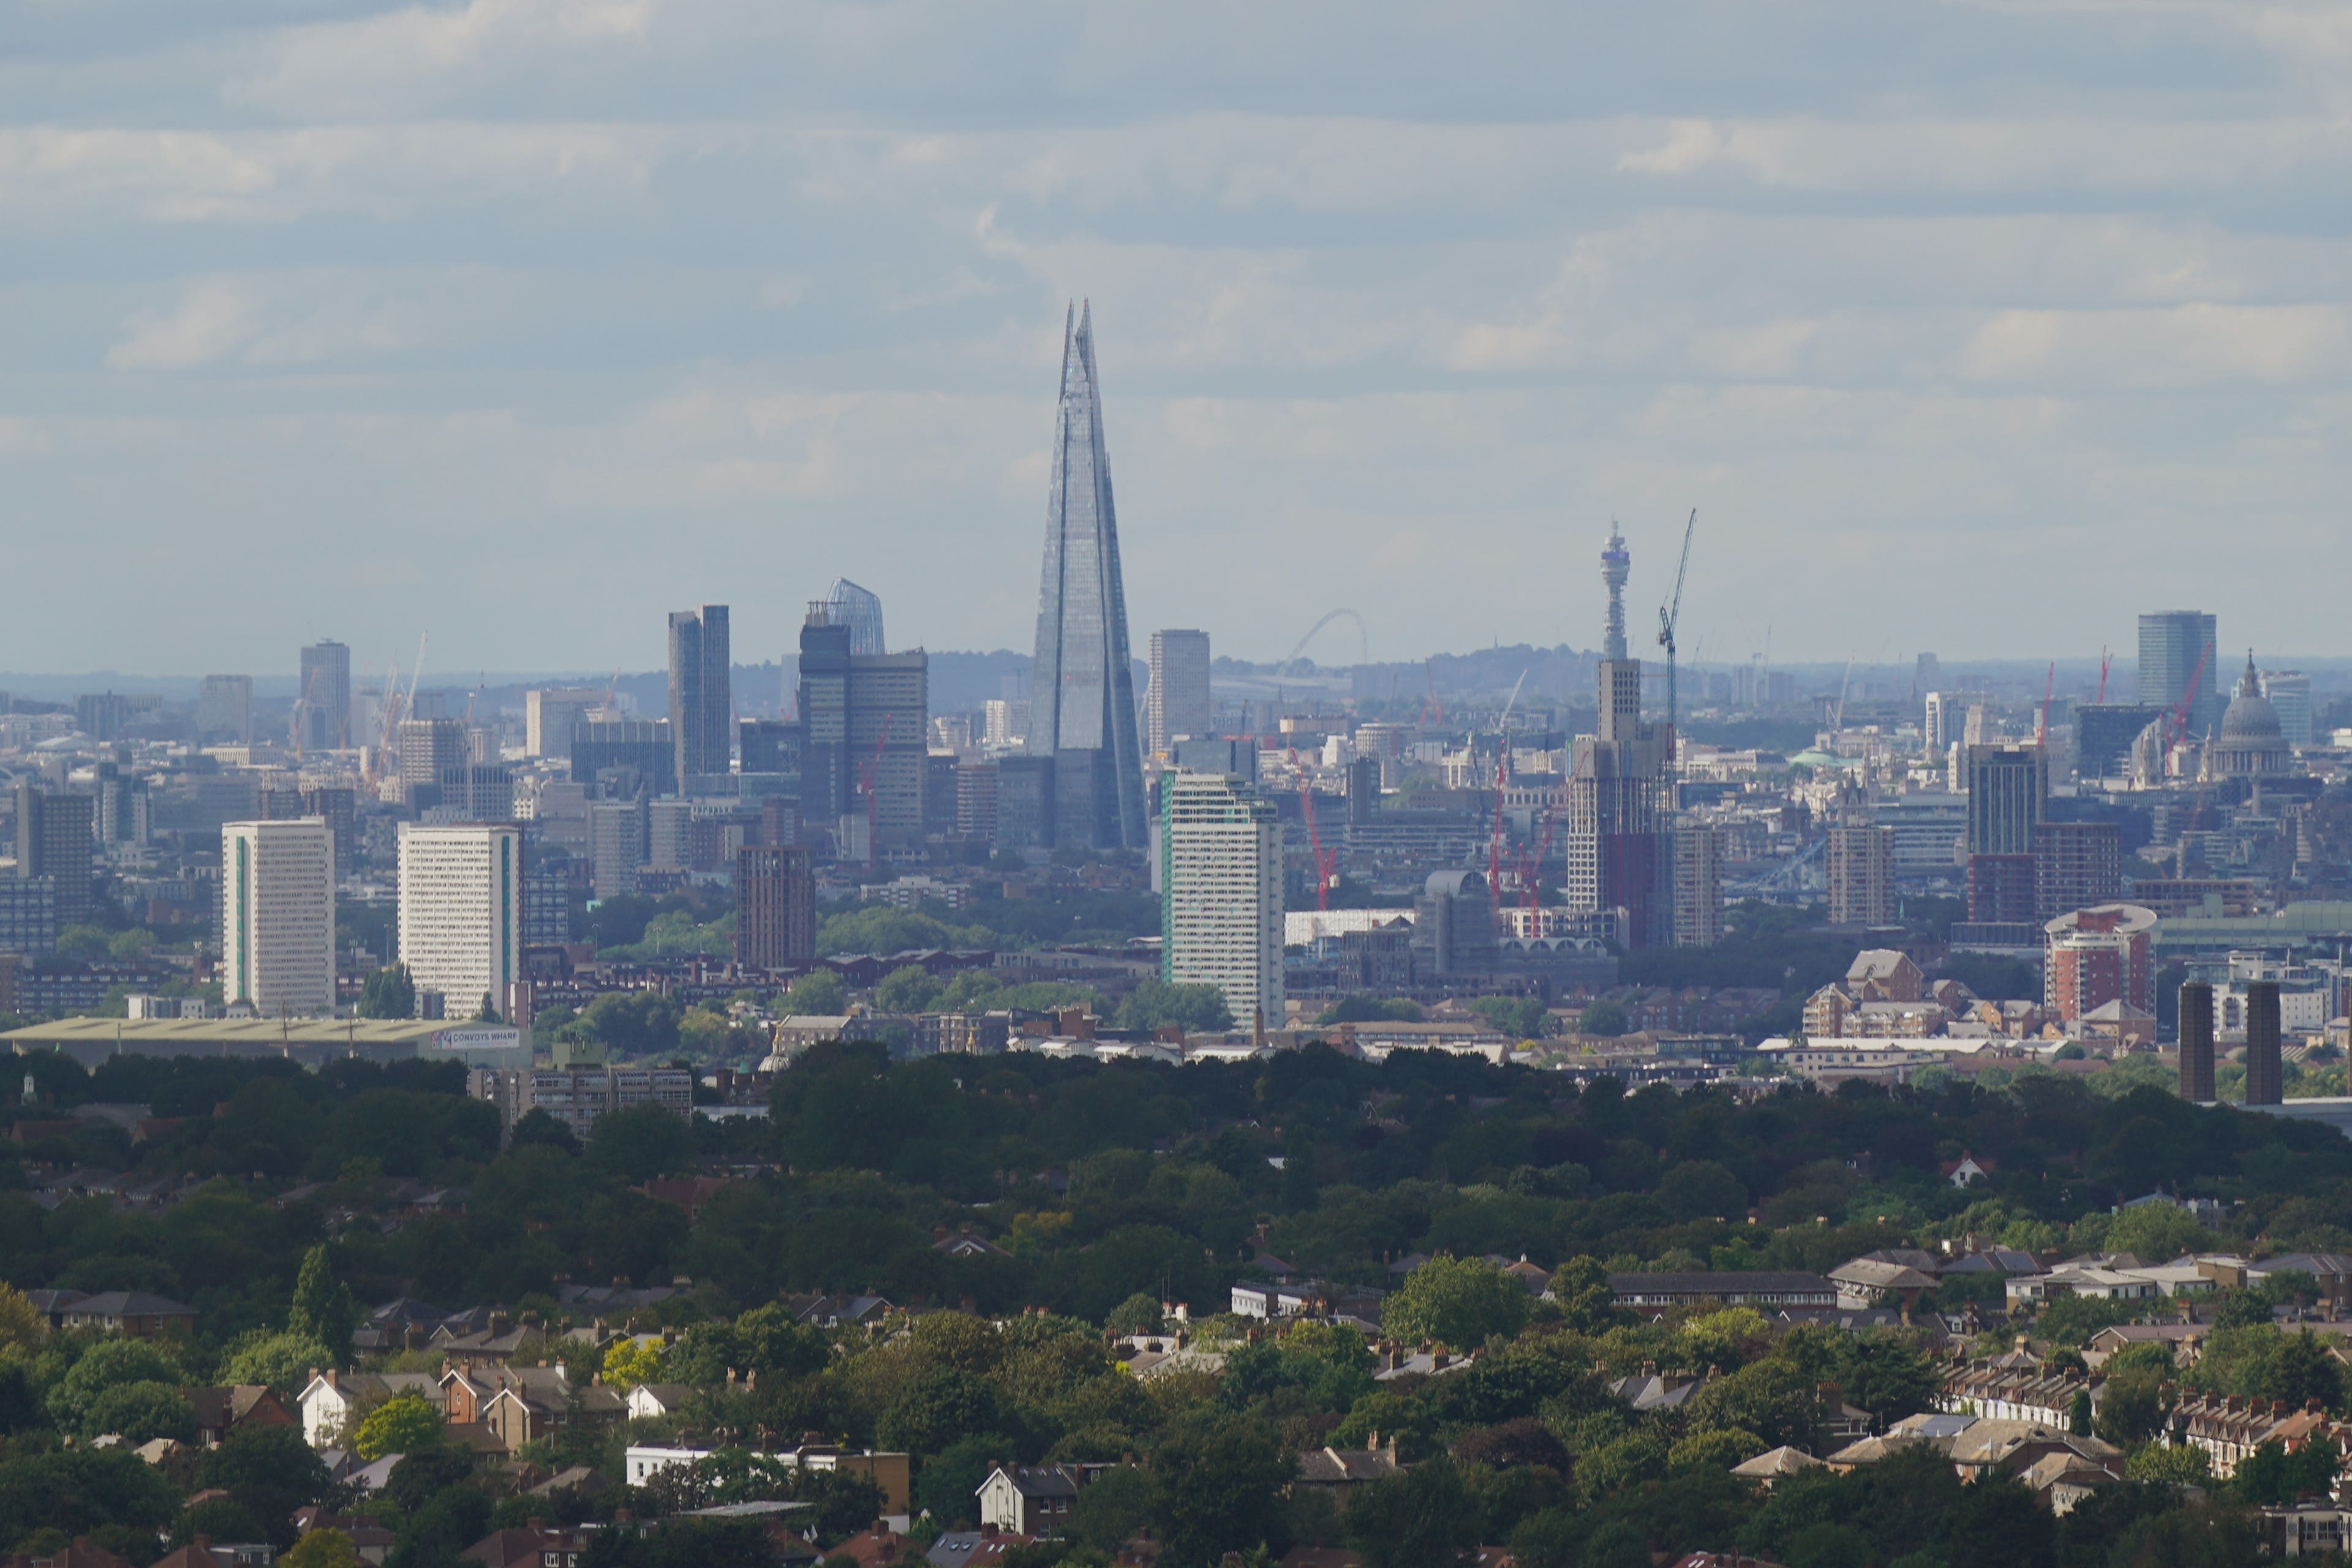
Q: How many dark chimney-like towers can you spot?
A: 2